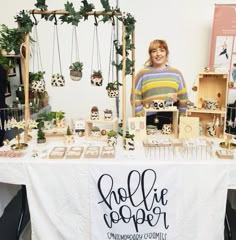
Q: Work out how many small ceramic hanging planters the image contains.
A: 5